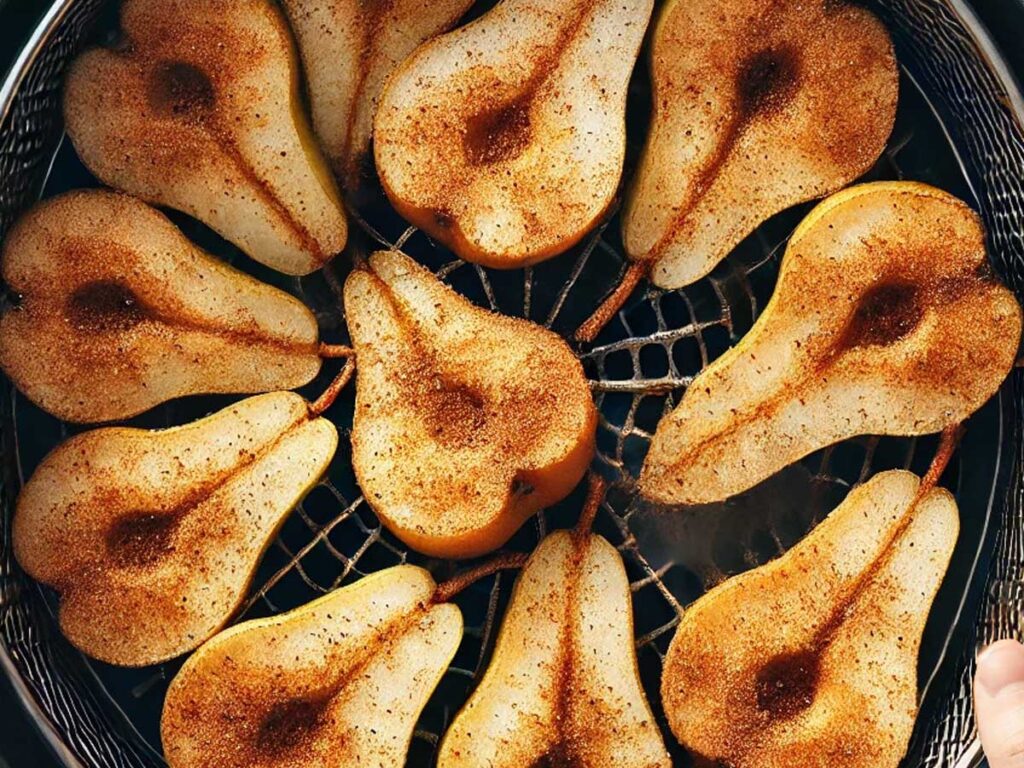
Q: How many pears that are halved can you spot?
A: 11